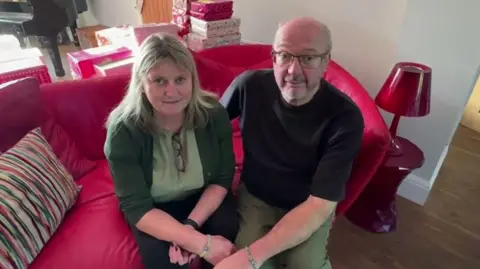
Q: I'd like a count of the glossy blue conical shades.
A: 0